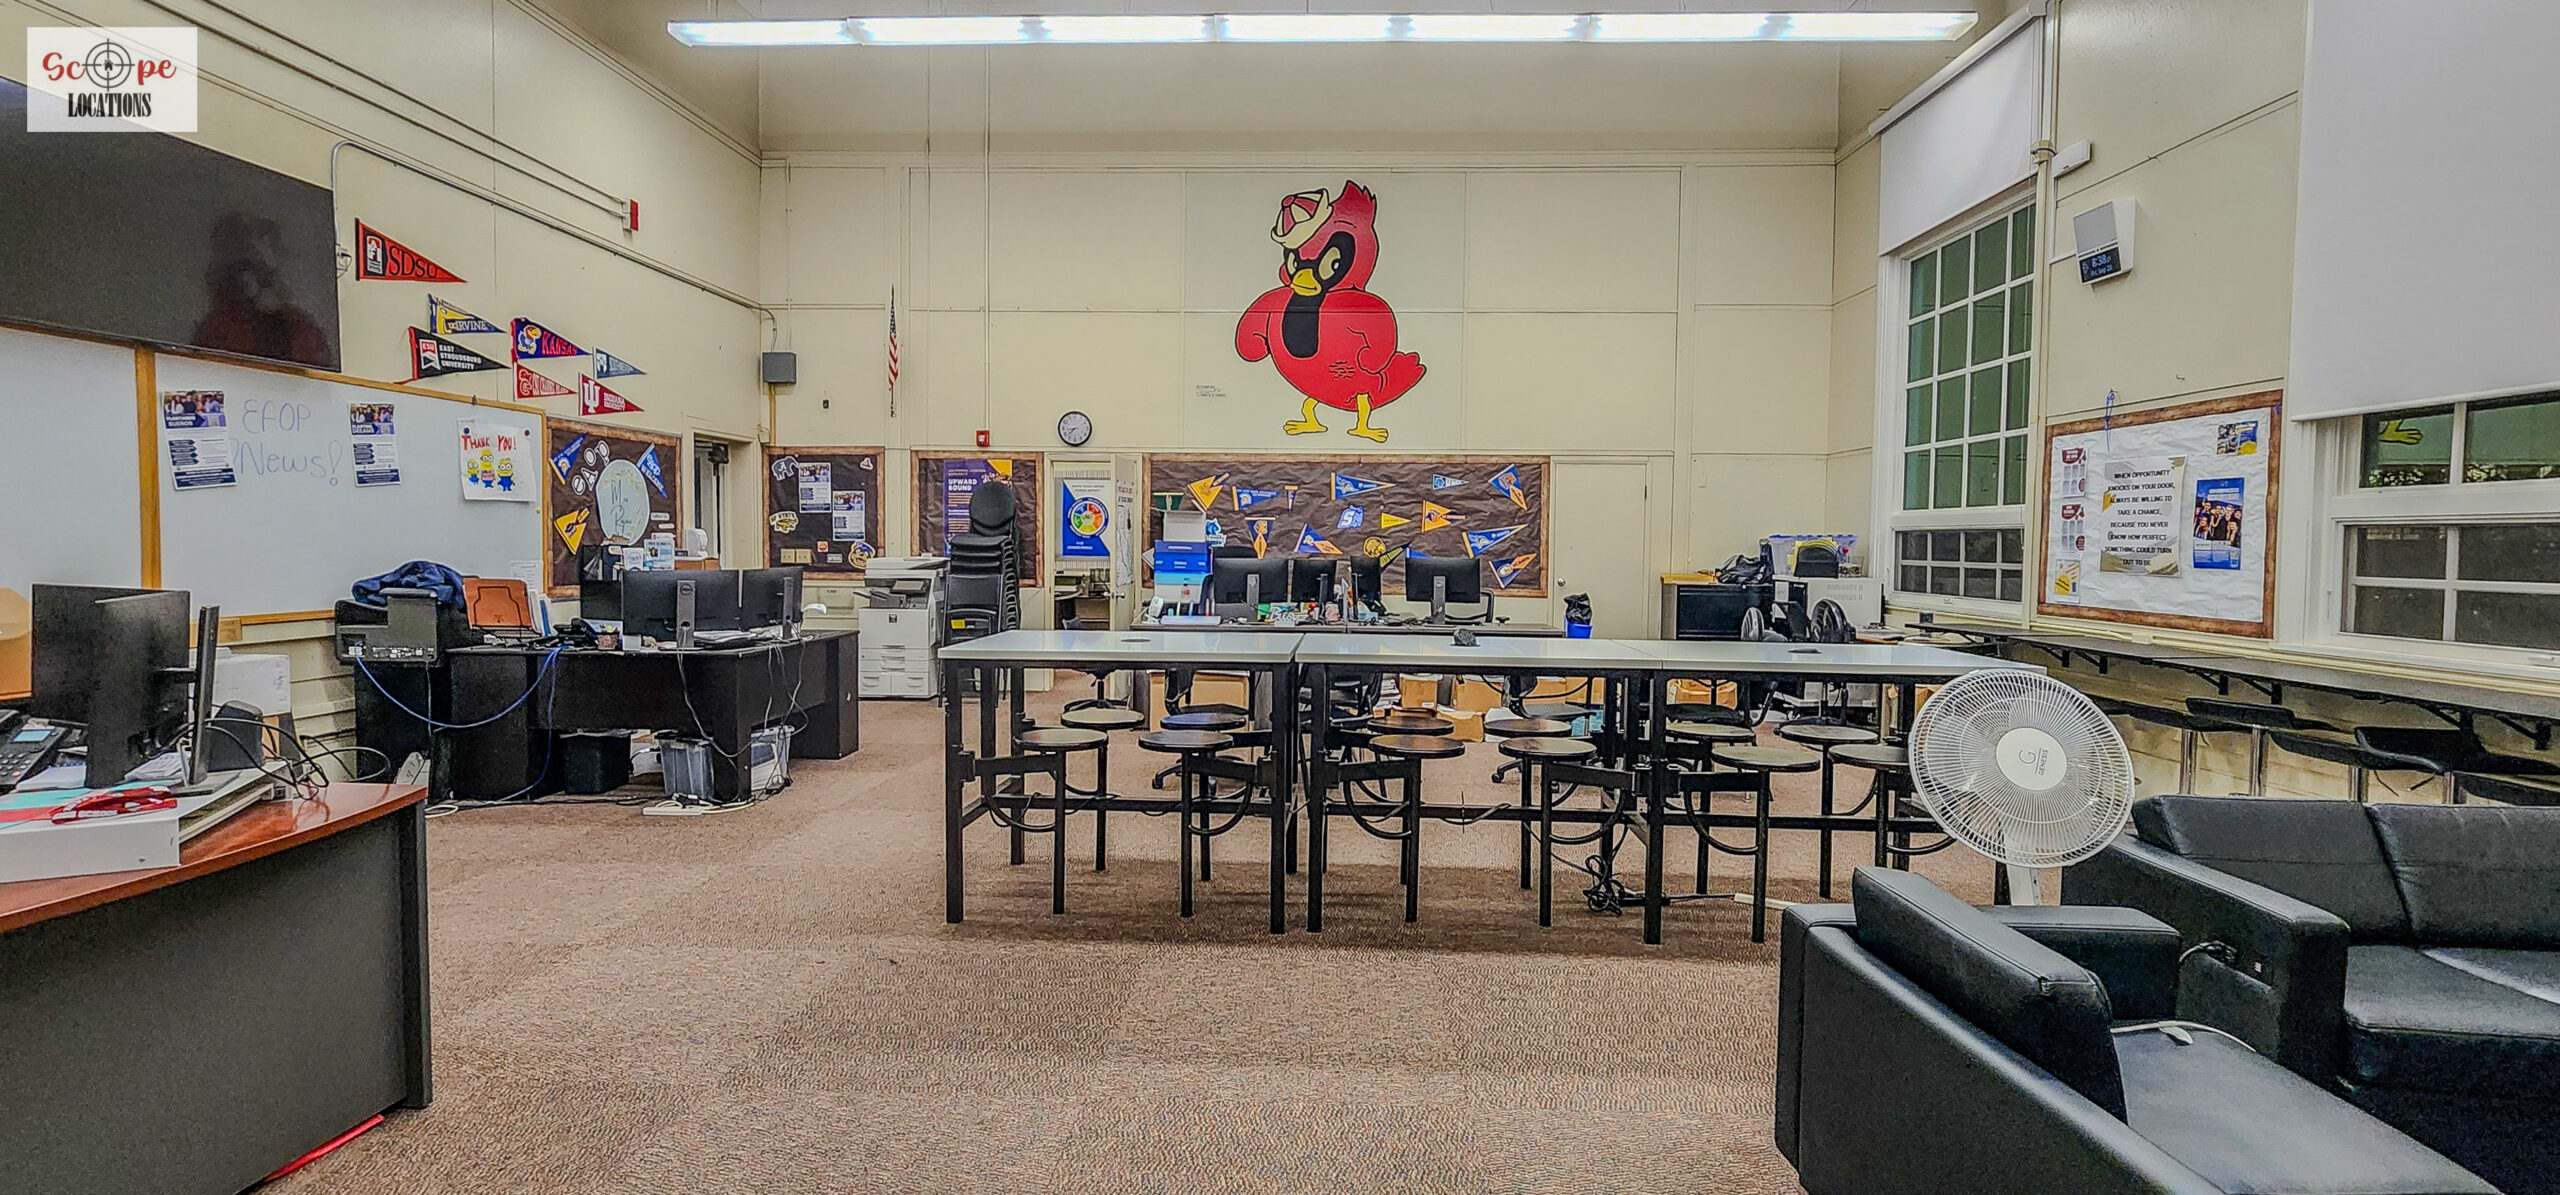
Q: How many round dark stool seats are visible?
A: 12